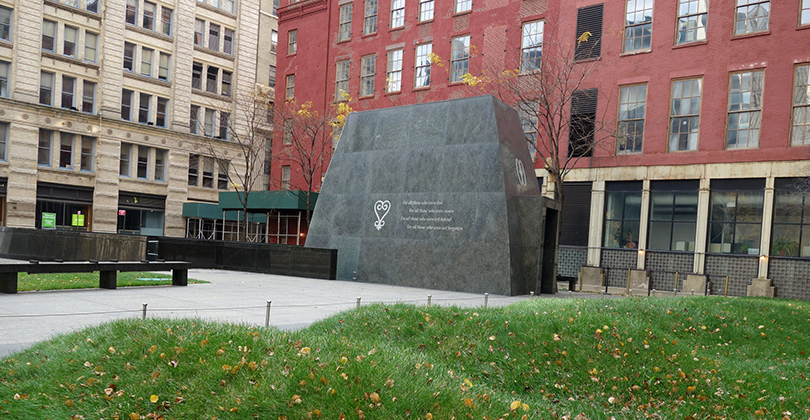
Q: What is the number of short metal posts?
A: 14